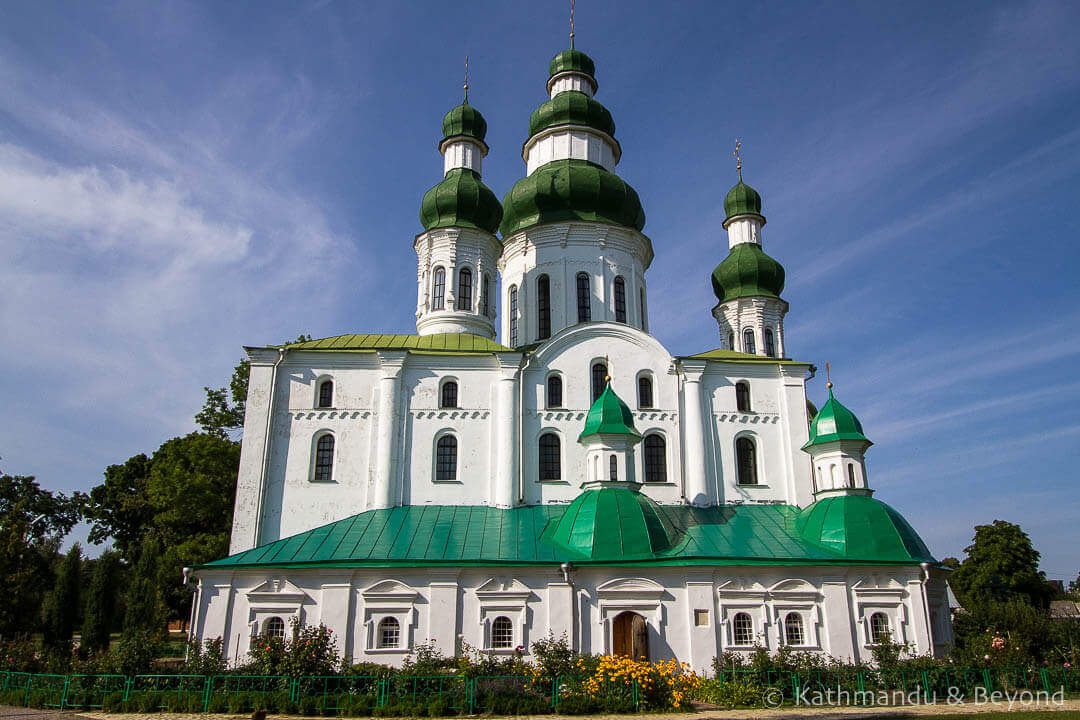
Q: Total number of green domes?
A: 11